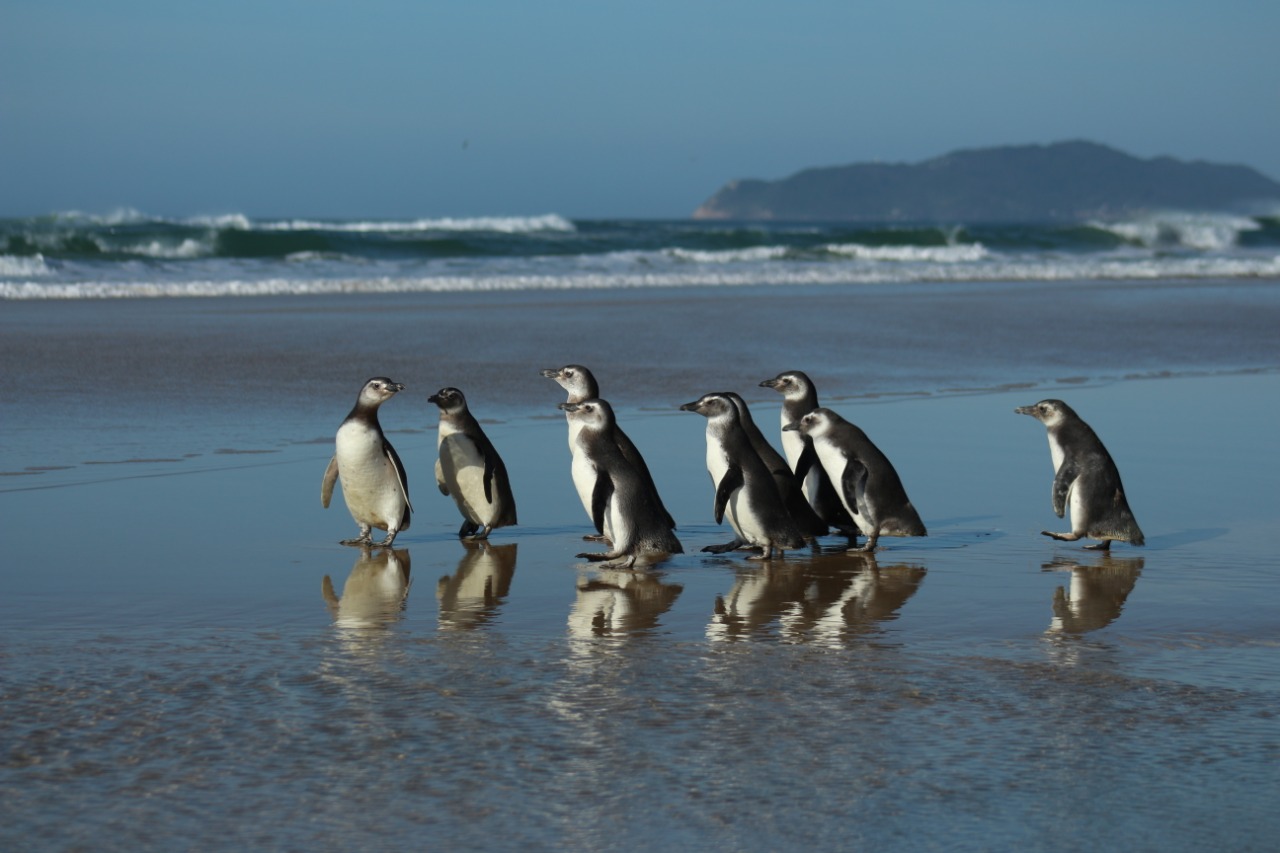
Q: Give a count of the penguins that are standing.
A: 9